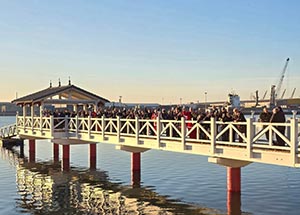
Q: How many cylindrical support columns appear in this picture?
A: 6